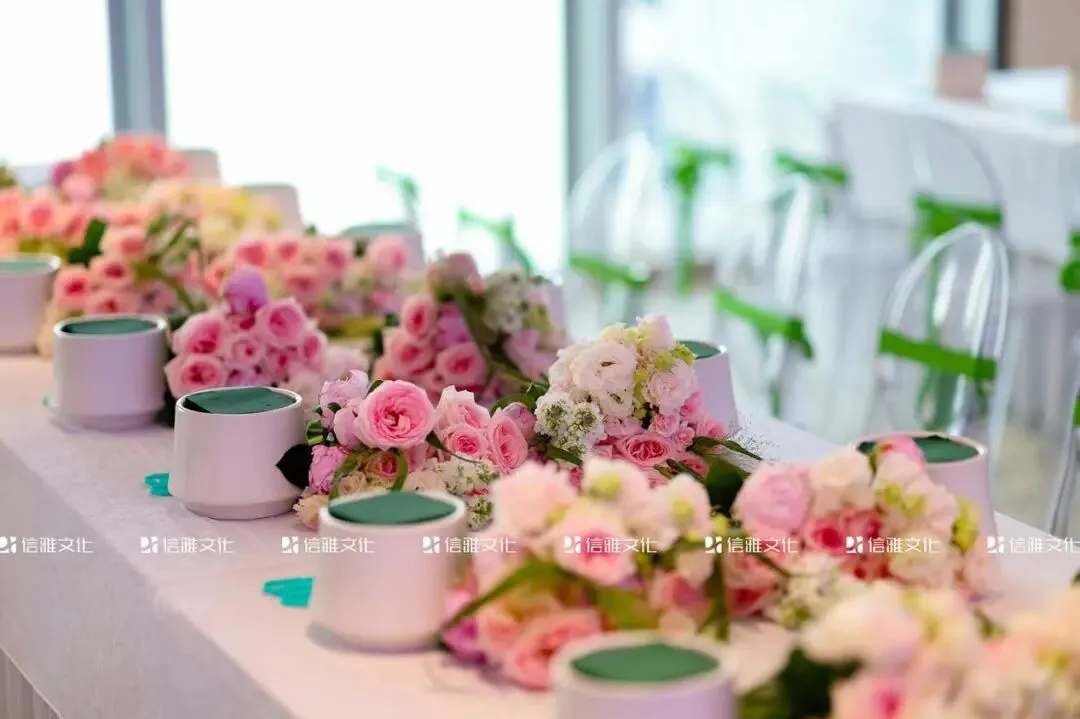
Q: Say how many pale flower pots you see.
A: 11